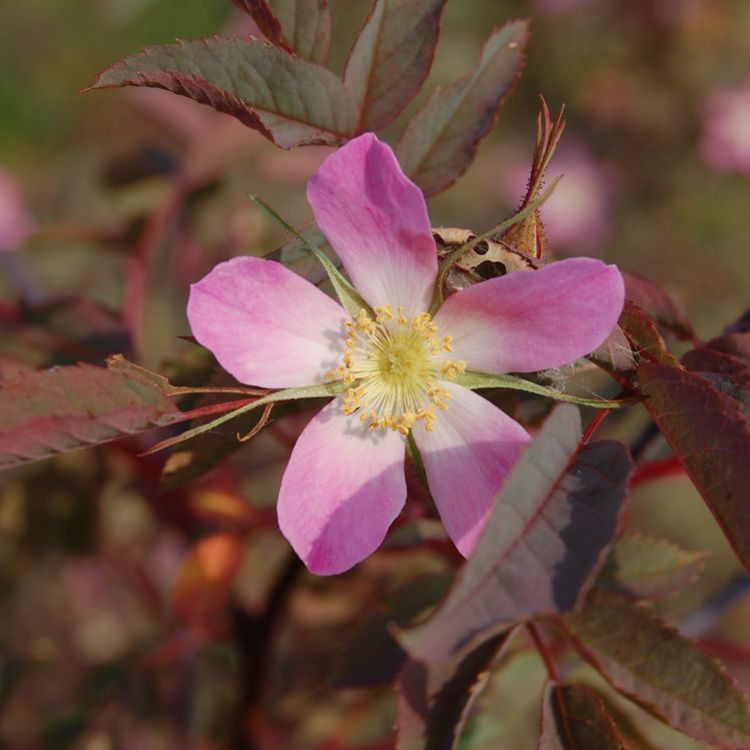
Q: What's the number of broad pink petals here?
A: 5